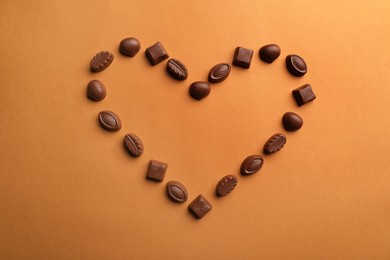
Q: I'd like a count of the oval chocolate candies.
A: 10